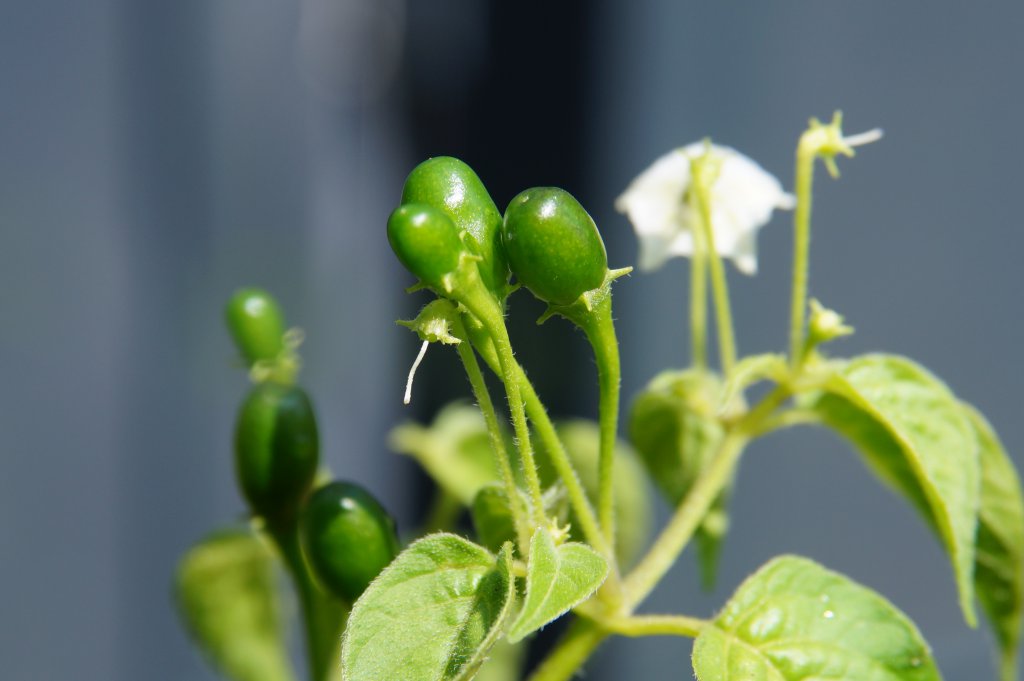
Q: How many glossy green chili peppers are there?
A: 6